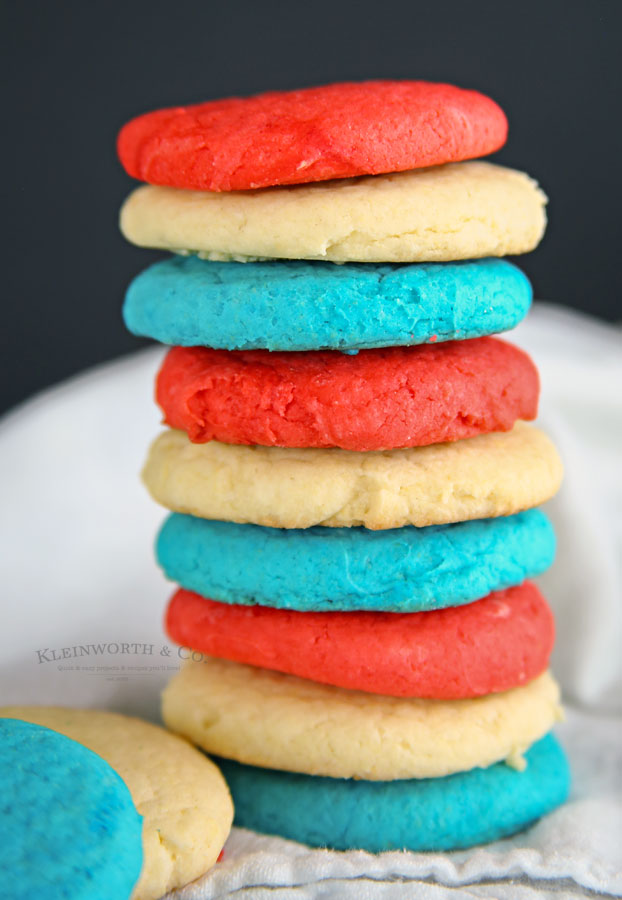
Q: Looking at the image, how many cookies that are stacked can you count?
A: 9